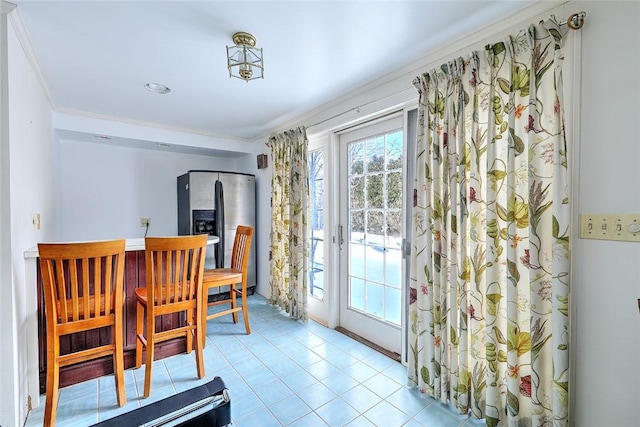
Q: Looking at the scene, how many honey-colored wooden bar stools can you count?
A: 3